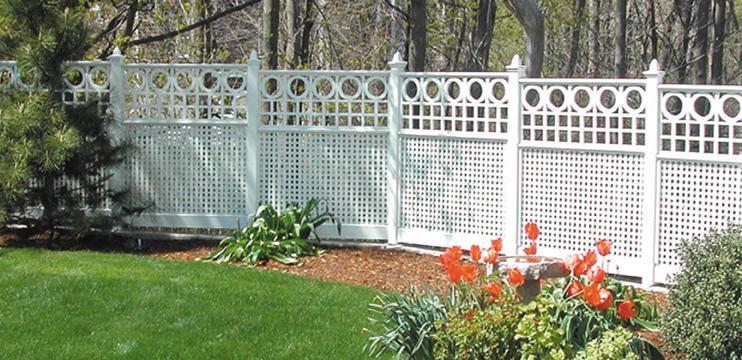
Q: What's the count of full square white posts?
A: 5